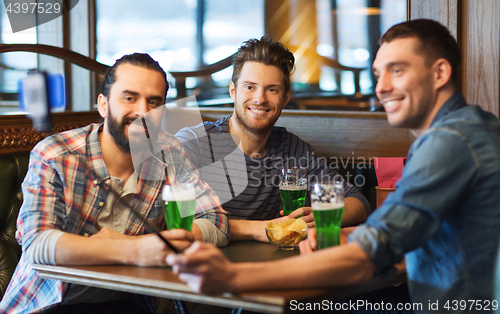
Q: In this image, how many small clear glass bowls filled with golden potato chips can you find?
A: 1